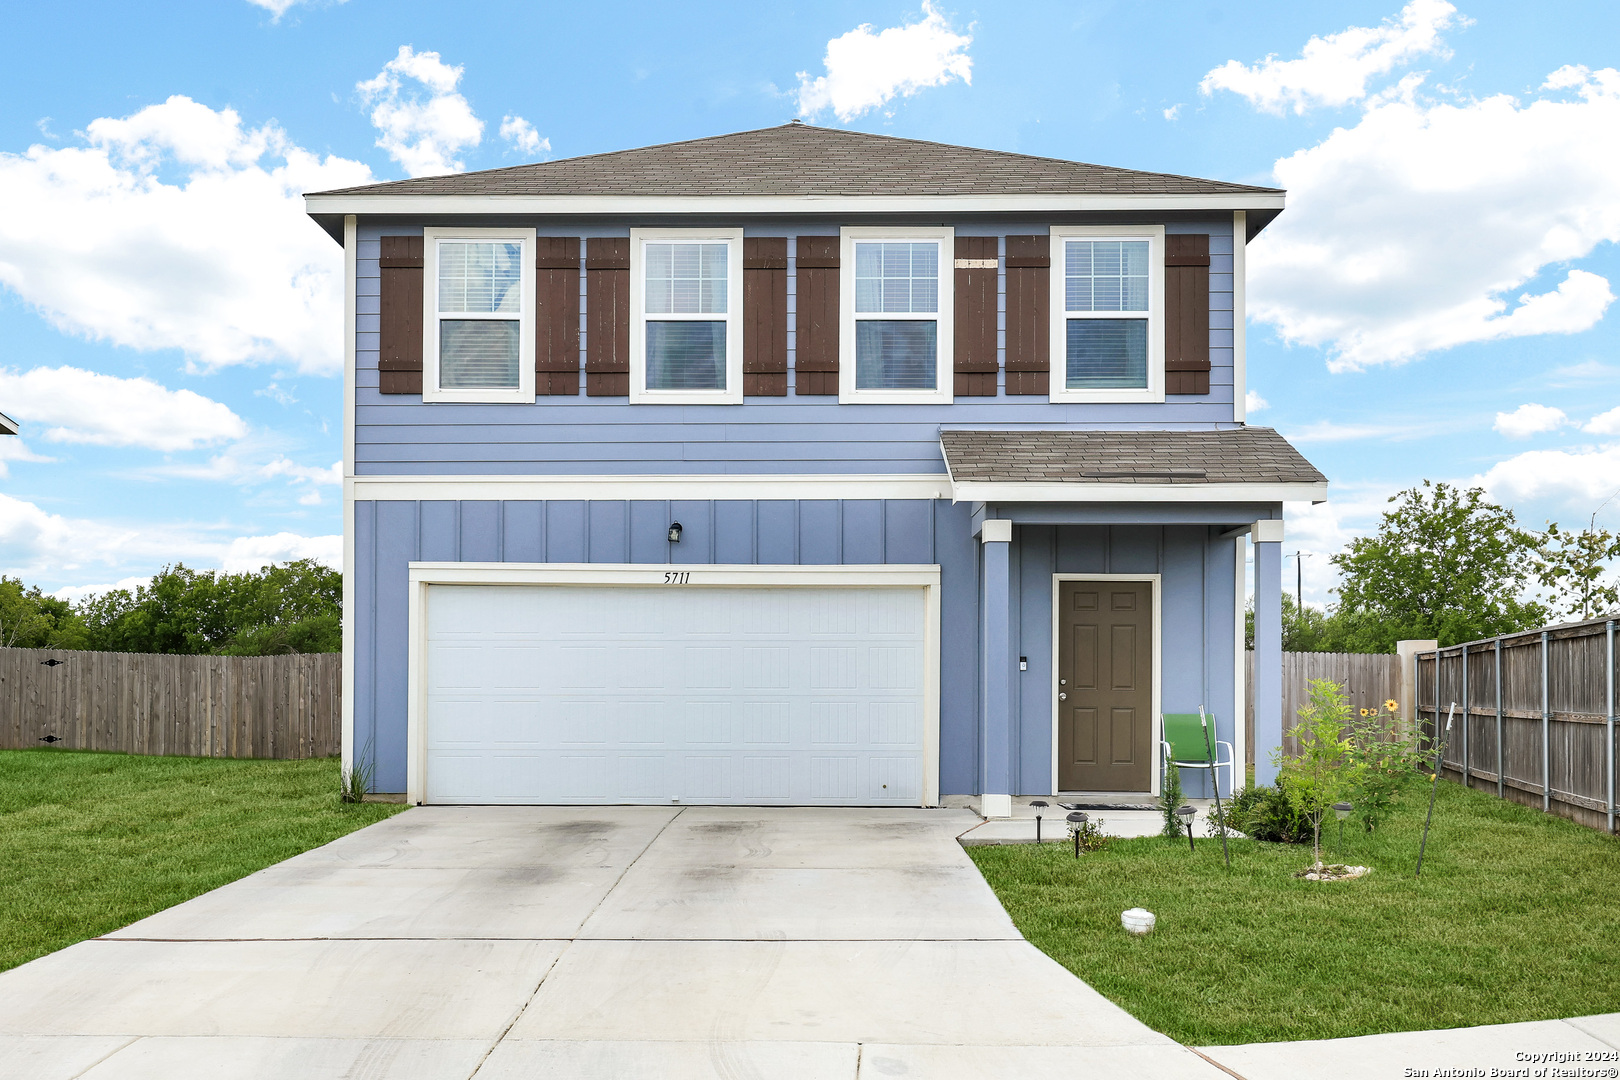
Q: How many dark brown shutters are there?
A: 8